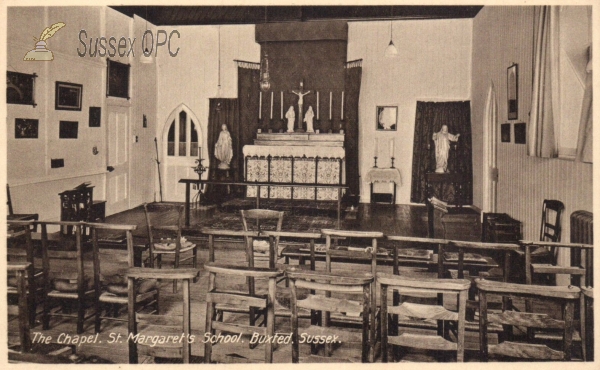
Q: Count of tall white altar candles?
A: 6